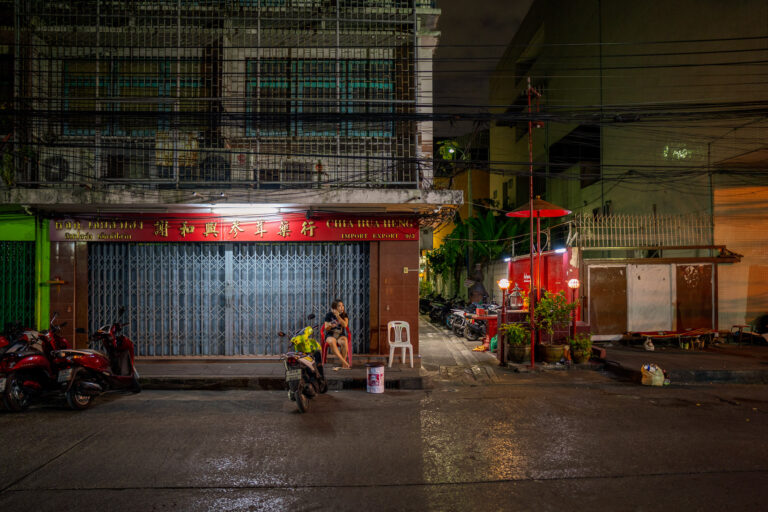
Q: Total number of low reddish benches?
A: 1